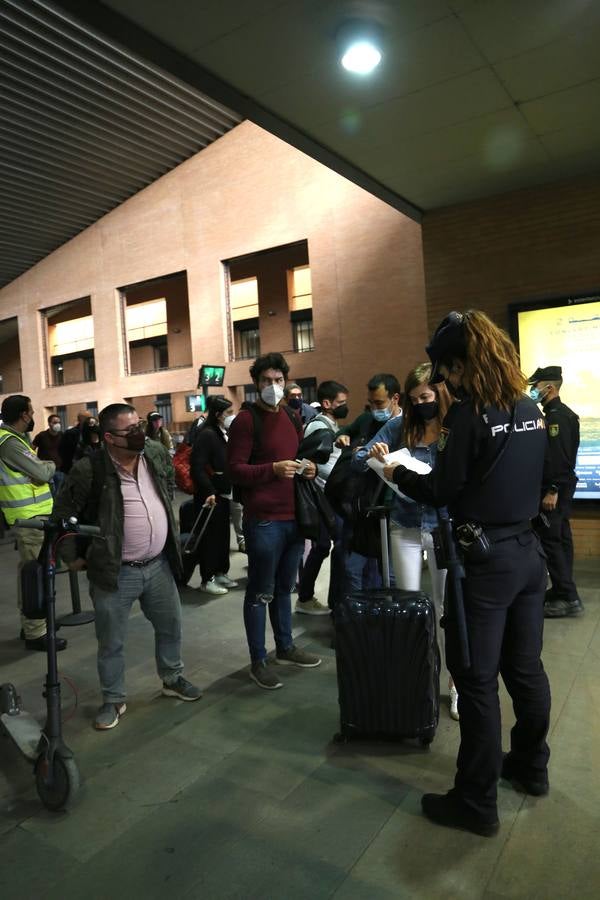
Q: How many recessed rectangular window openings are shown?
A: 4